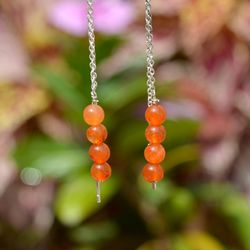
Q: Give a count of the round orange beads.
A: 8